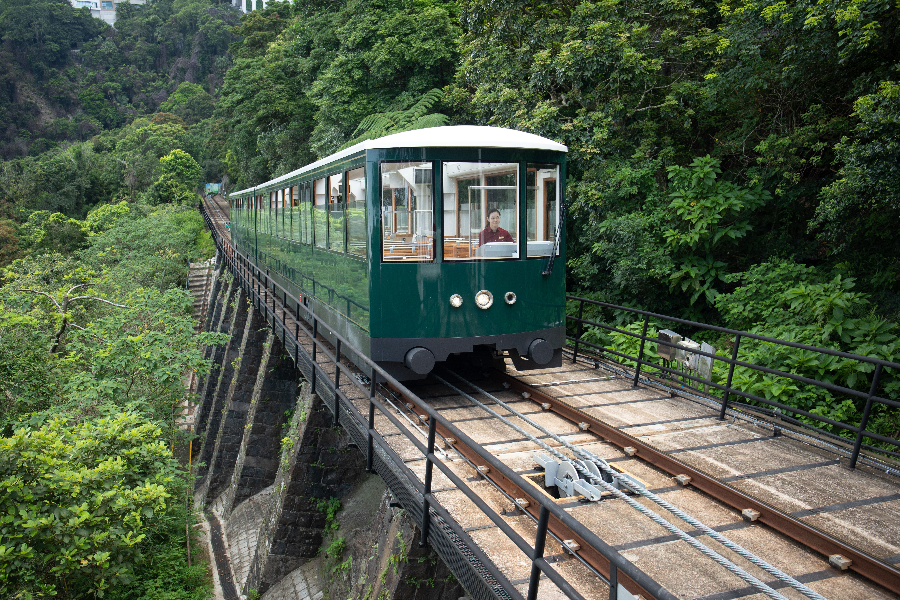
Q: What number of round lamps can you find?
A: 3